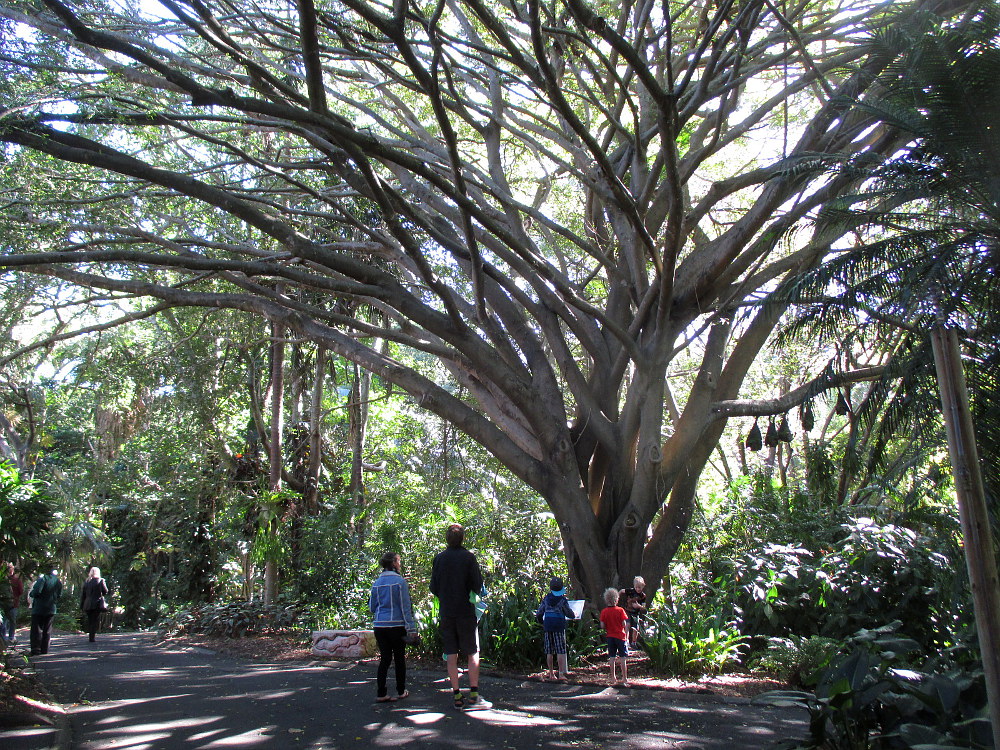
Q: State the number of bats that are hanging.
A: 5